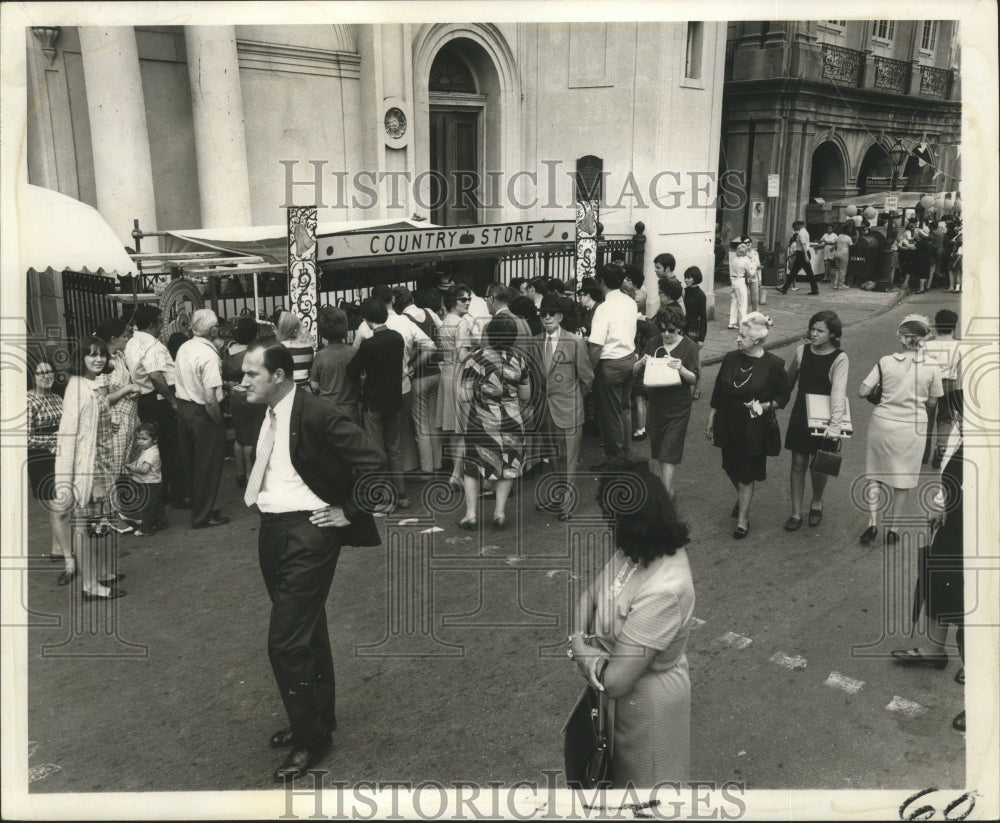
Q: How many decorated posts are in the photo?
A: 2